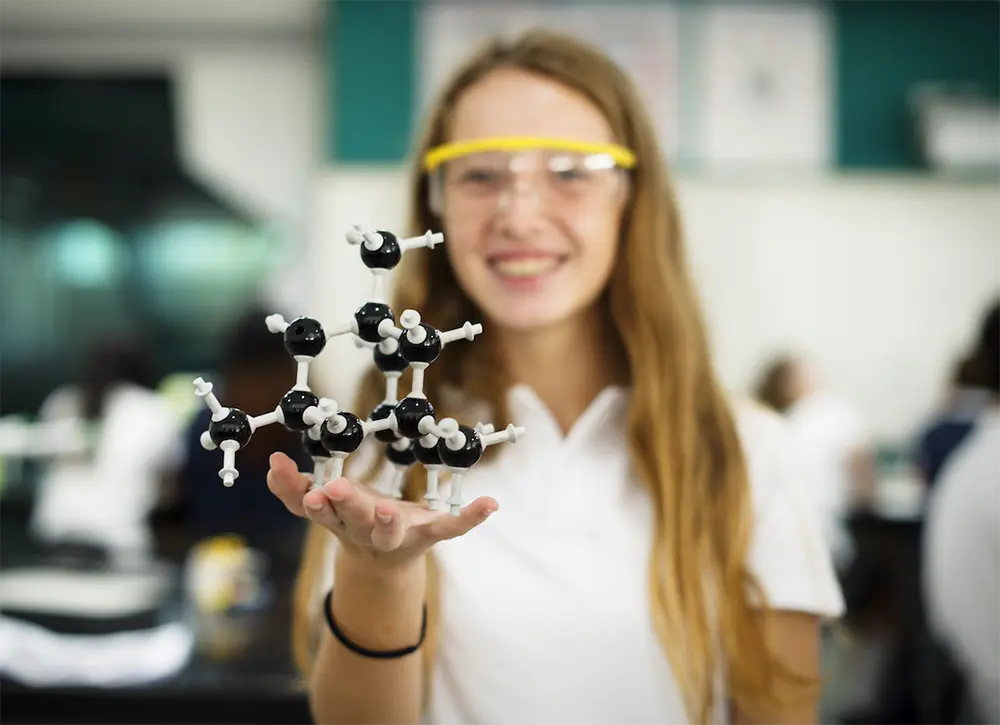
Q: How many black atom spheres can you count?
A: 14